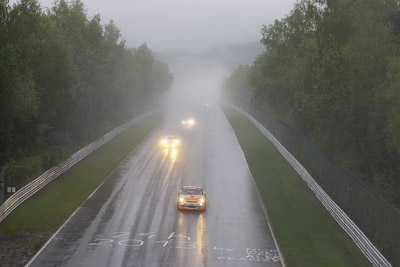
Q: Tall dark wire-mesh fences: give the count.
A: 1